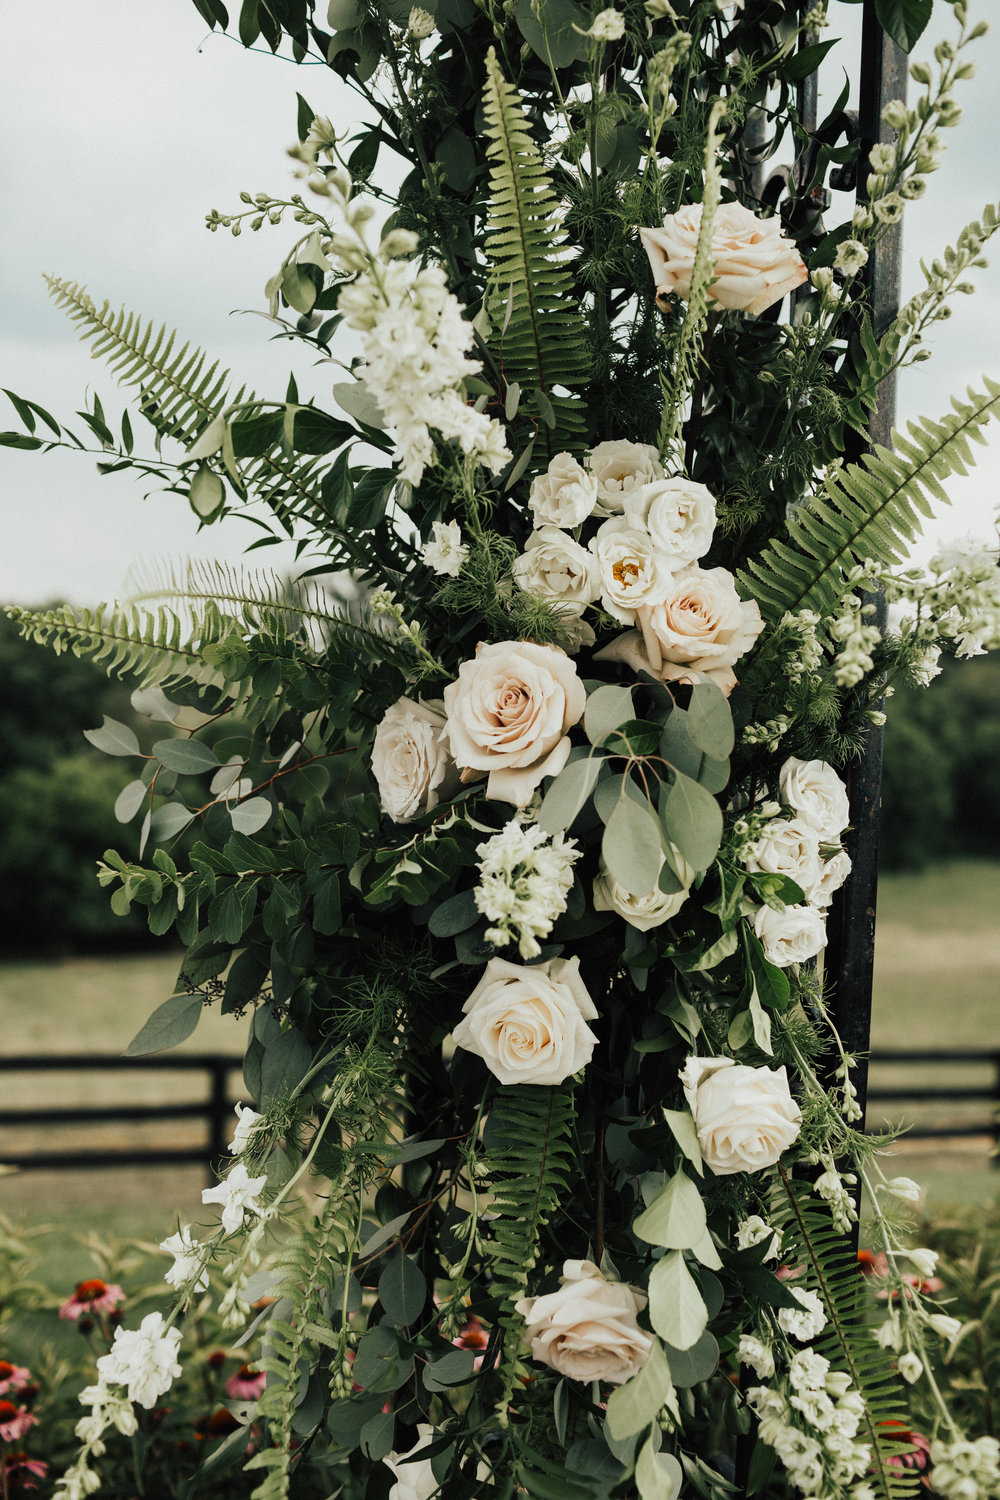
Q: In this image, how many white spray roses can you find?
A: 9